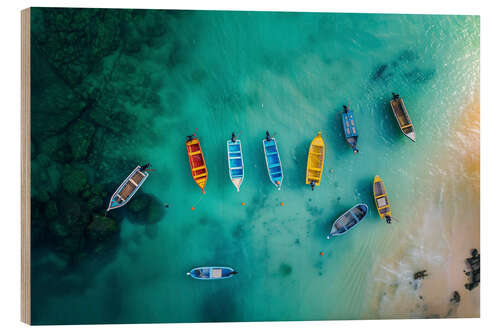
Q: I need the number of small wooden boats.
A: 10